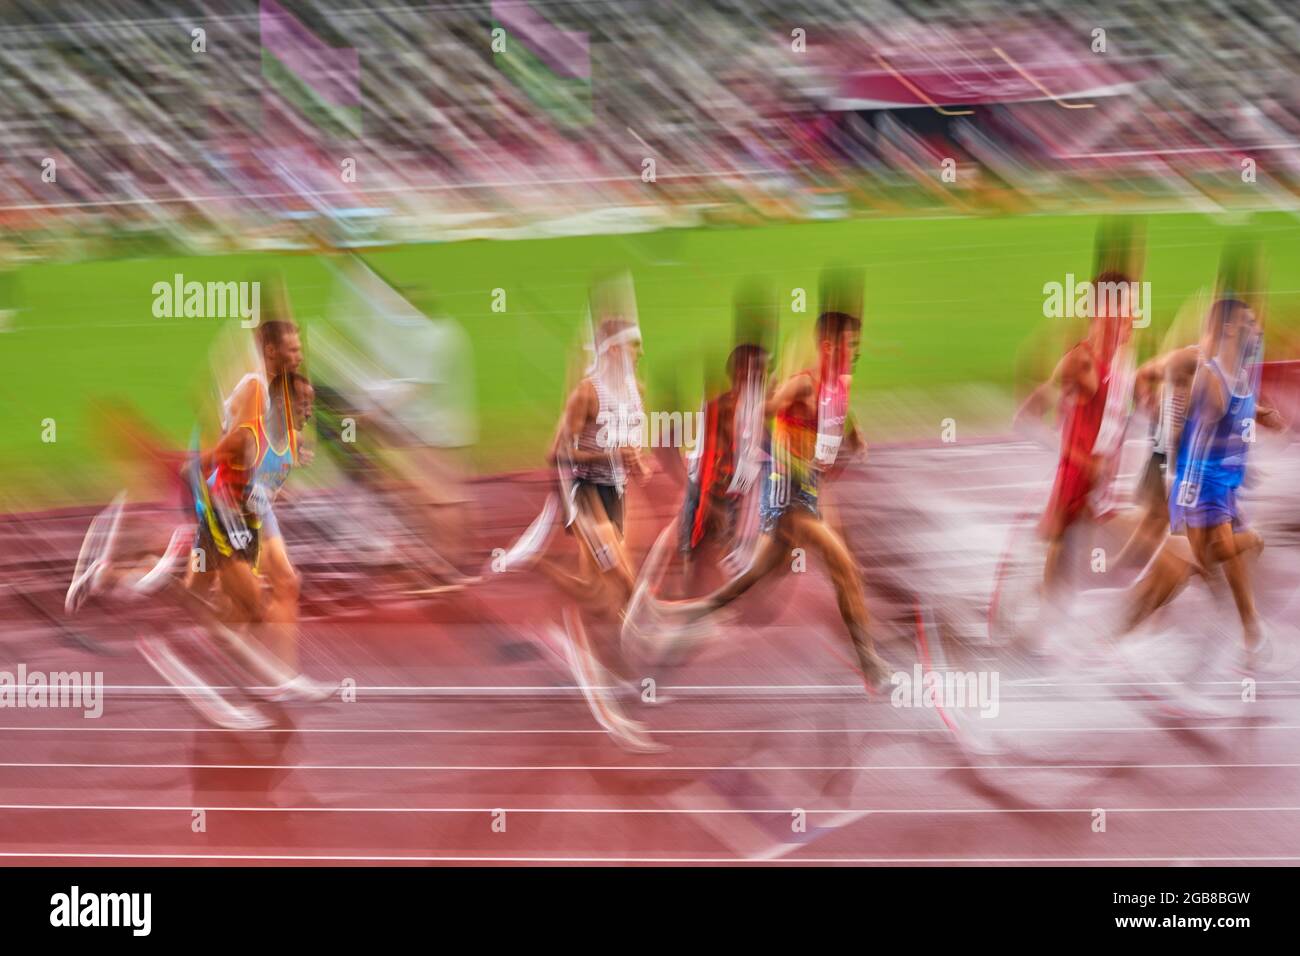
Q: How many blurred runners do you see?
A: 8